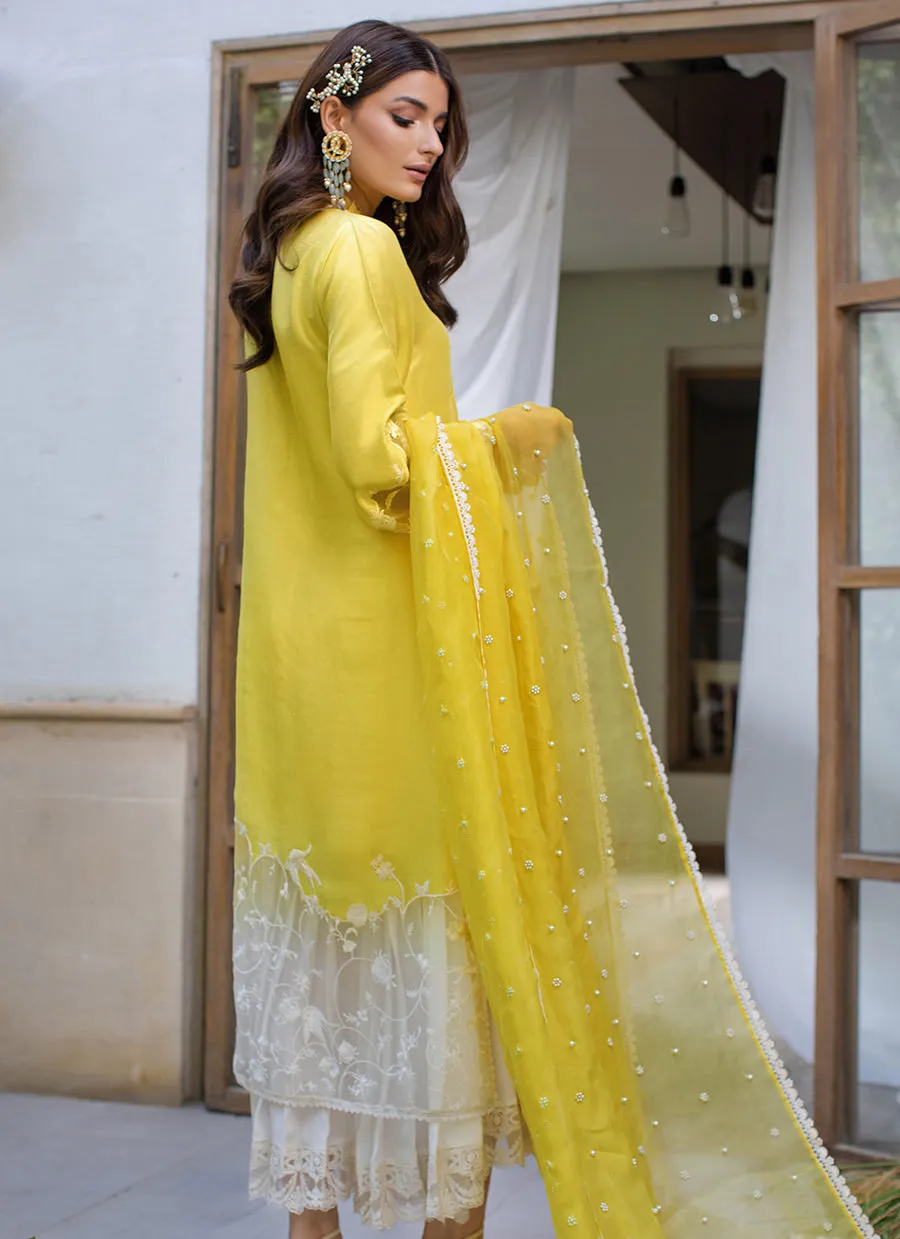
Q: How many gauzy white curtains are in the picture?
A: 2